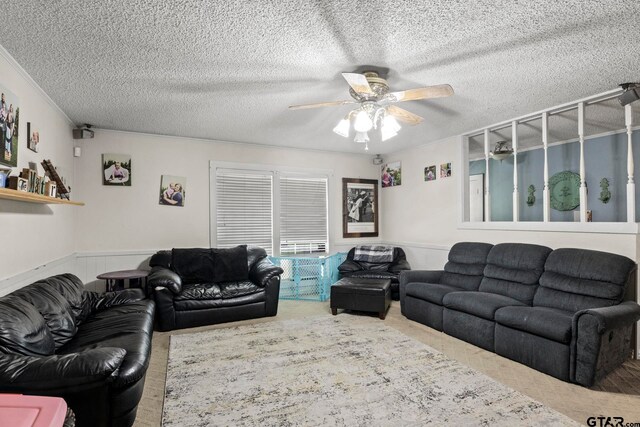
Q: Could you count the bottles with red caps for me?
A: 0